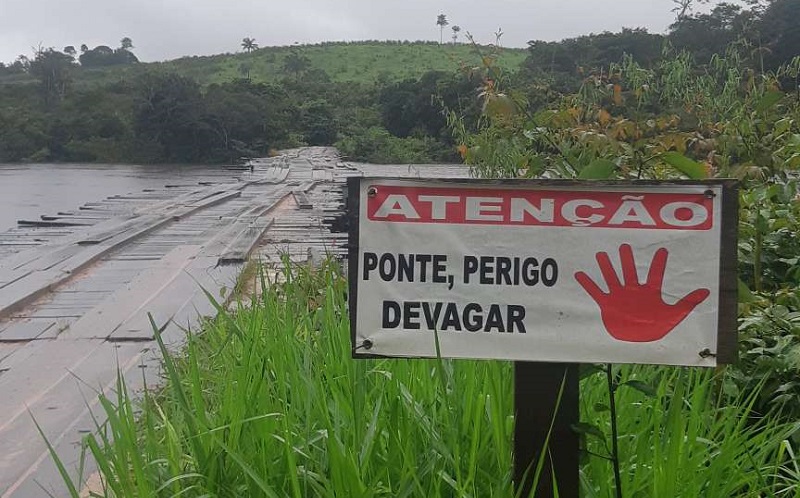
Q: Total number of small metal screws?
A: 4